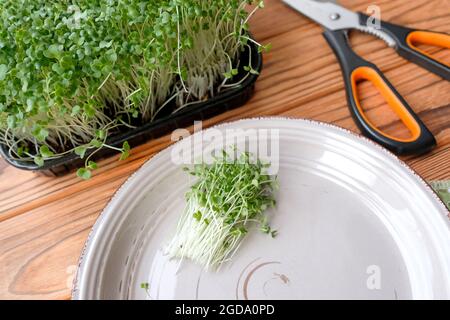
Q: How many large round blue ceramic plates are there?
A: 0